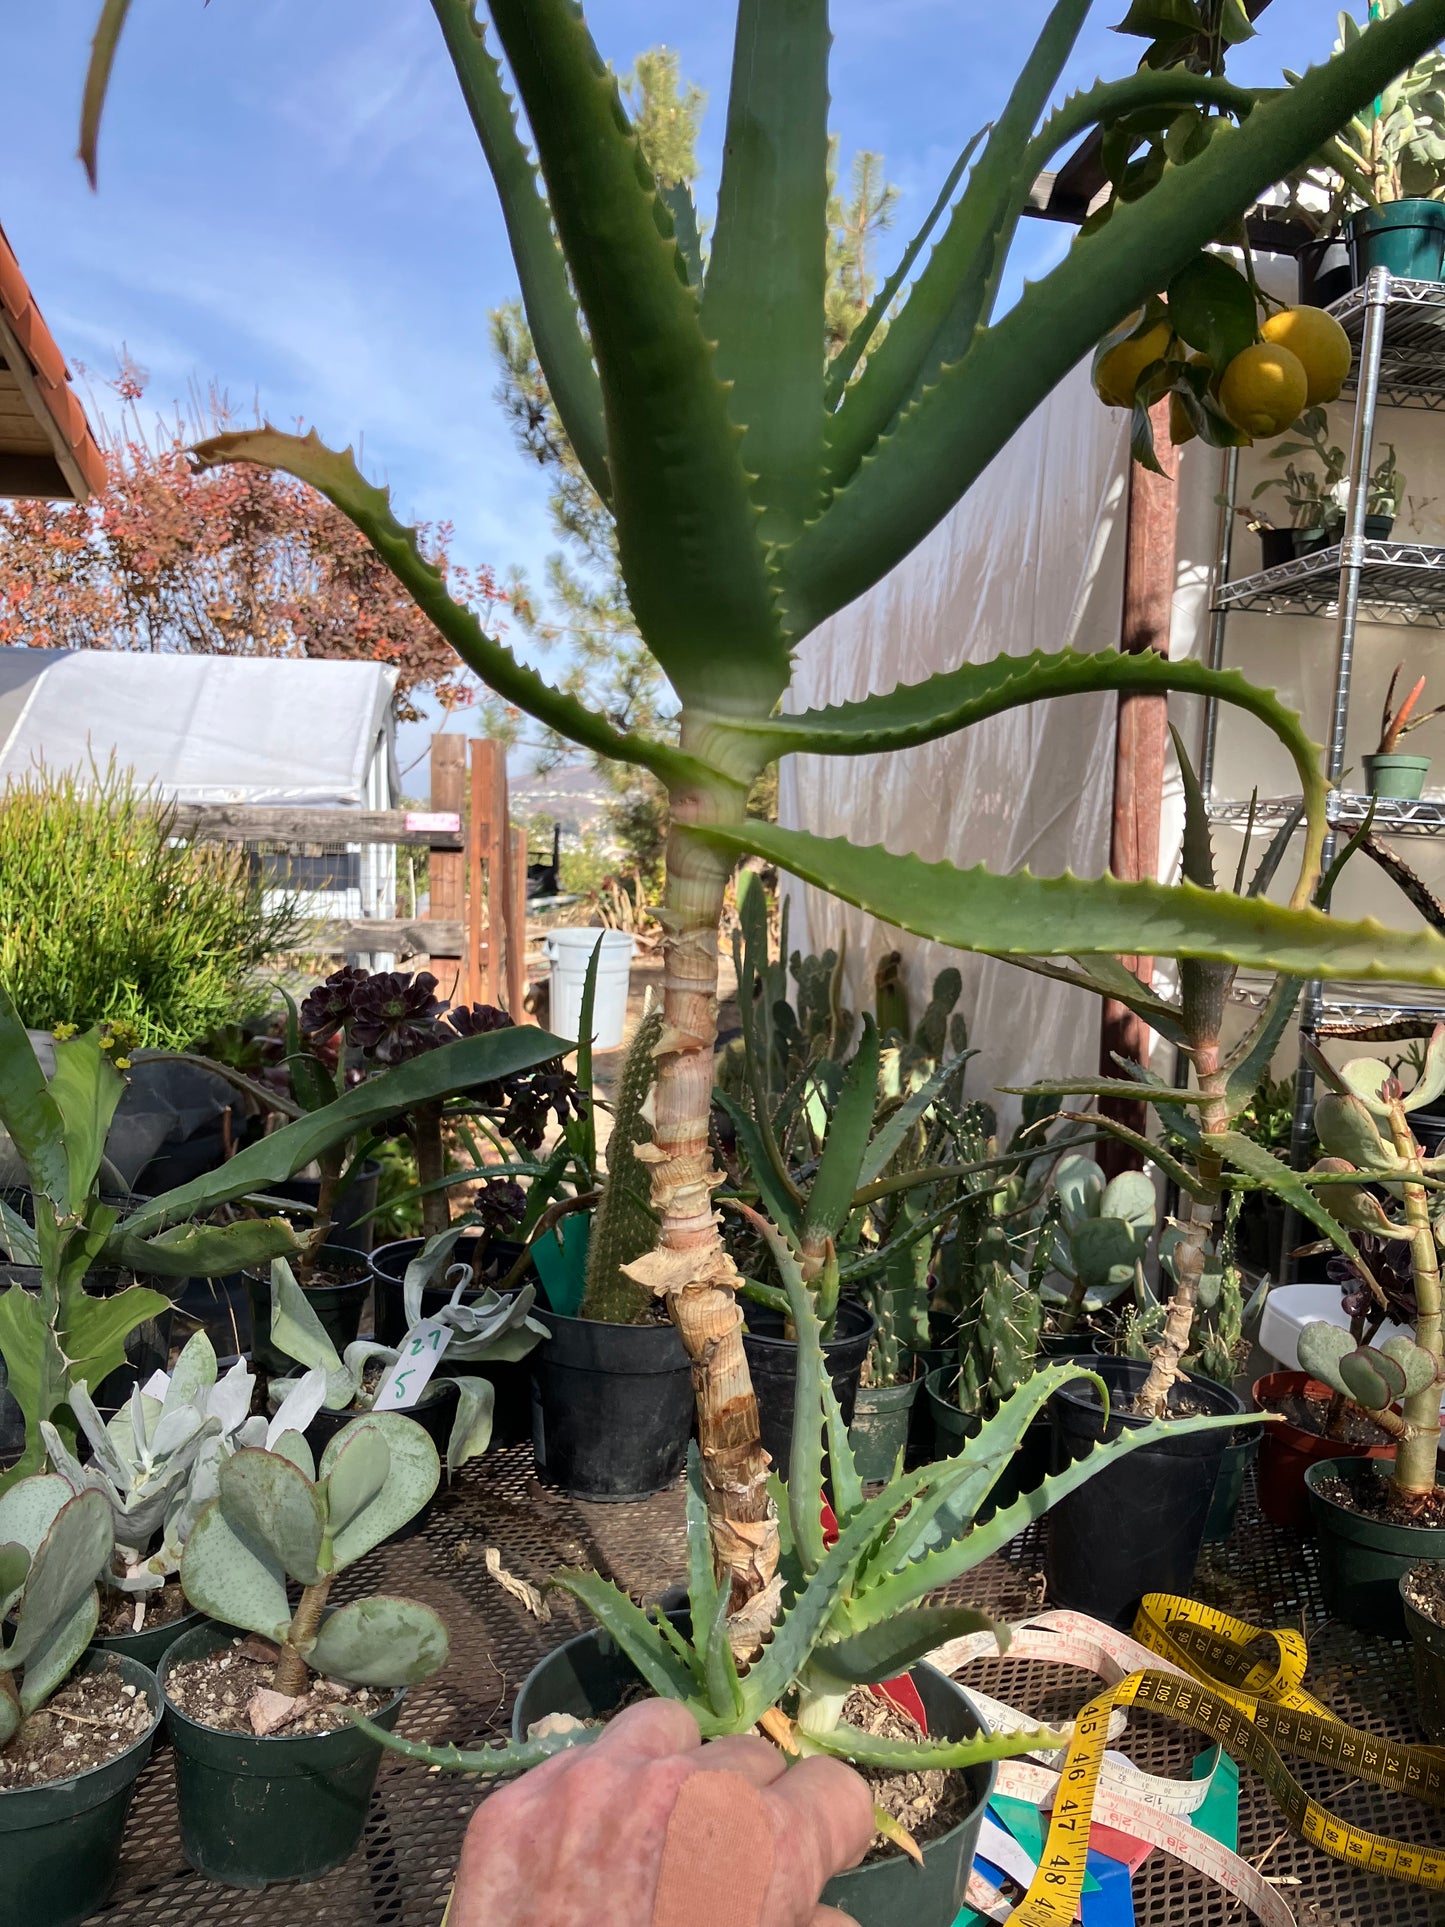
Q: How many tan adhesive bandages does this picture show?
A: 1